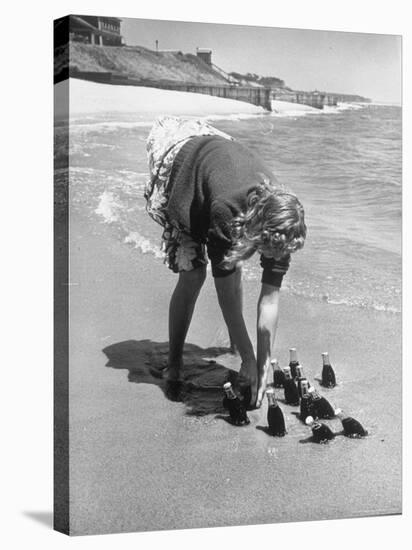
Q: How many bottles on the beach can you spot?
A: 11